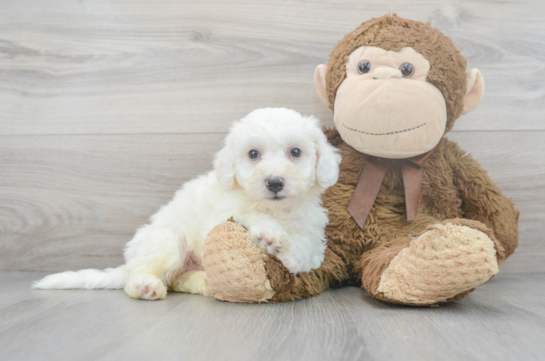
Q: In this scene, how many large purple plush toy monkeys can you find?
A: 0